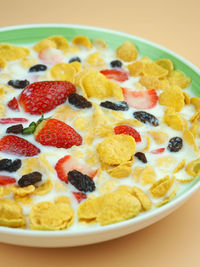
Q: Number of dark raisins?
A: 13